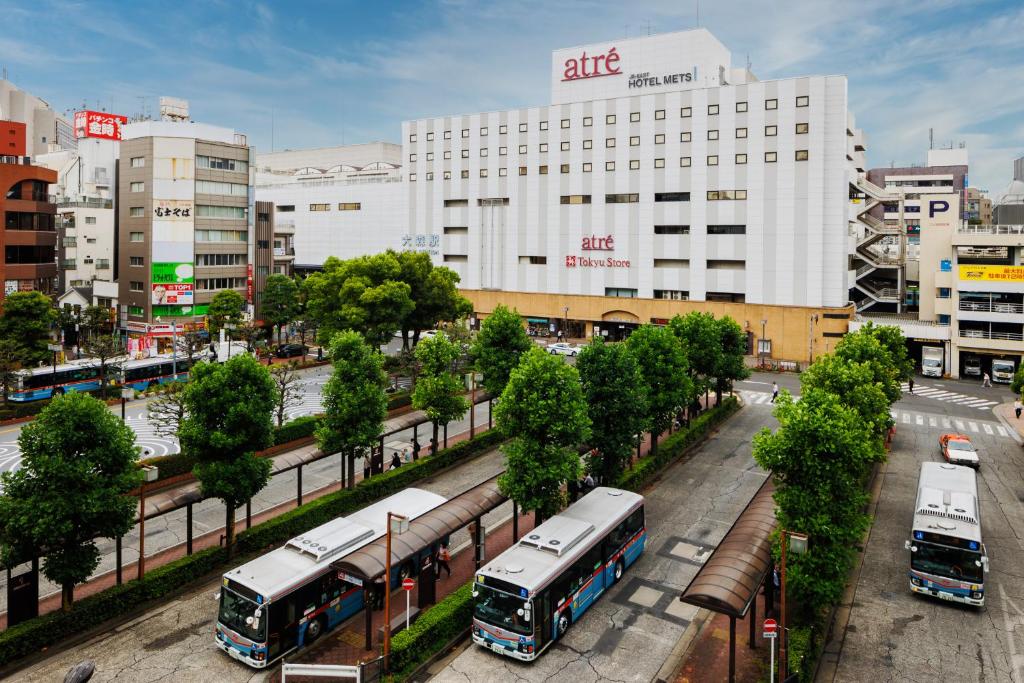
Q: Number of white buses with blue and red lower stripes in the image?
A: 5